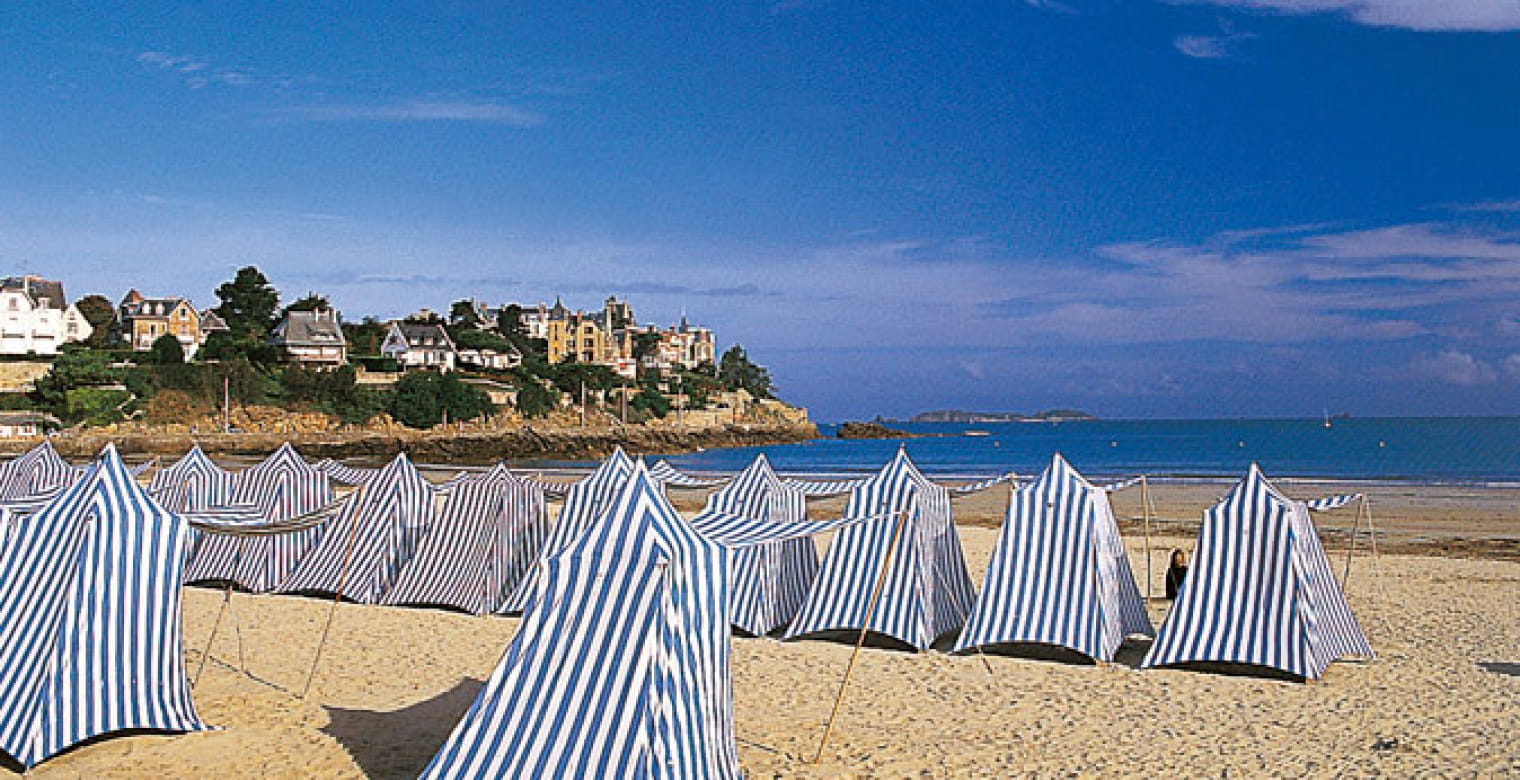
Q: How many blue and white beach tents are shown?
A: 12